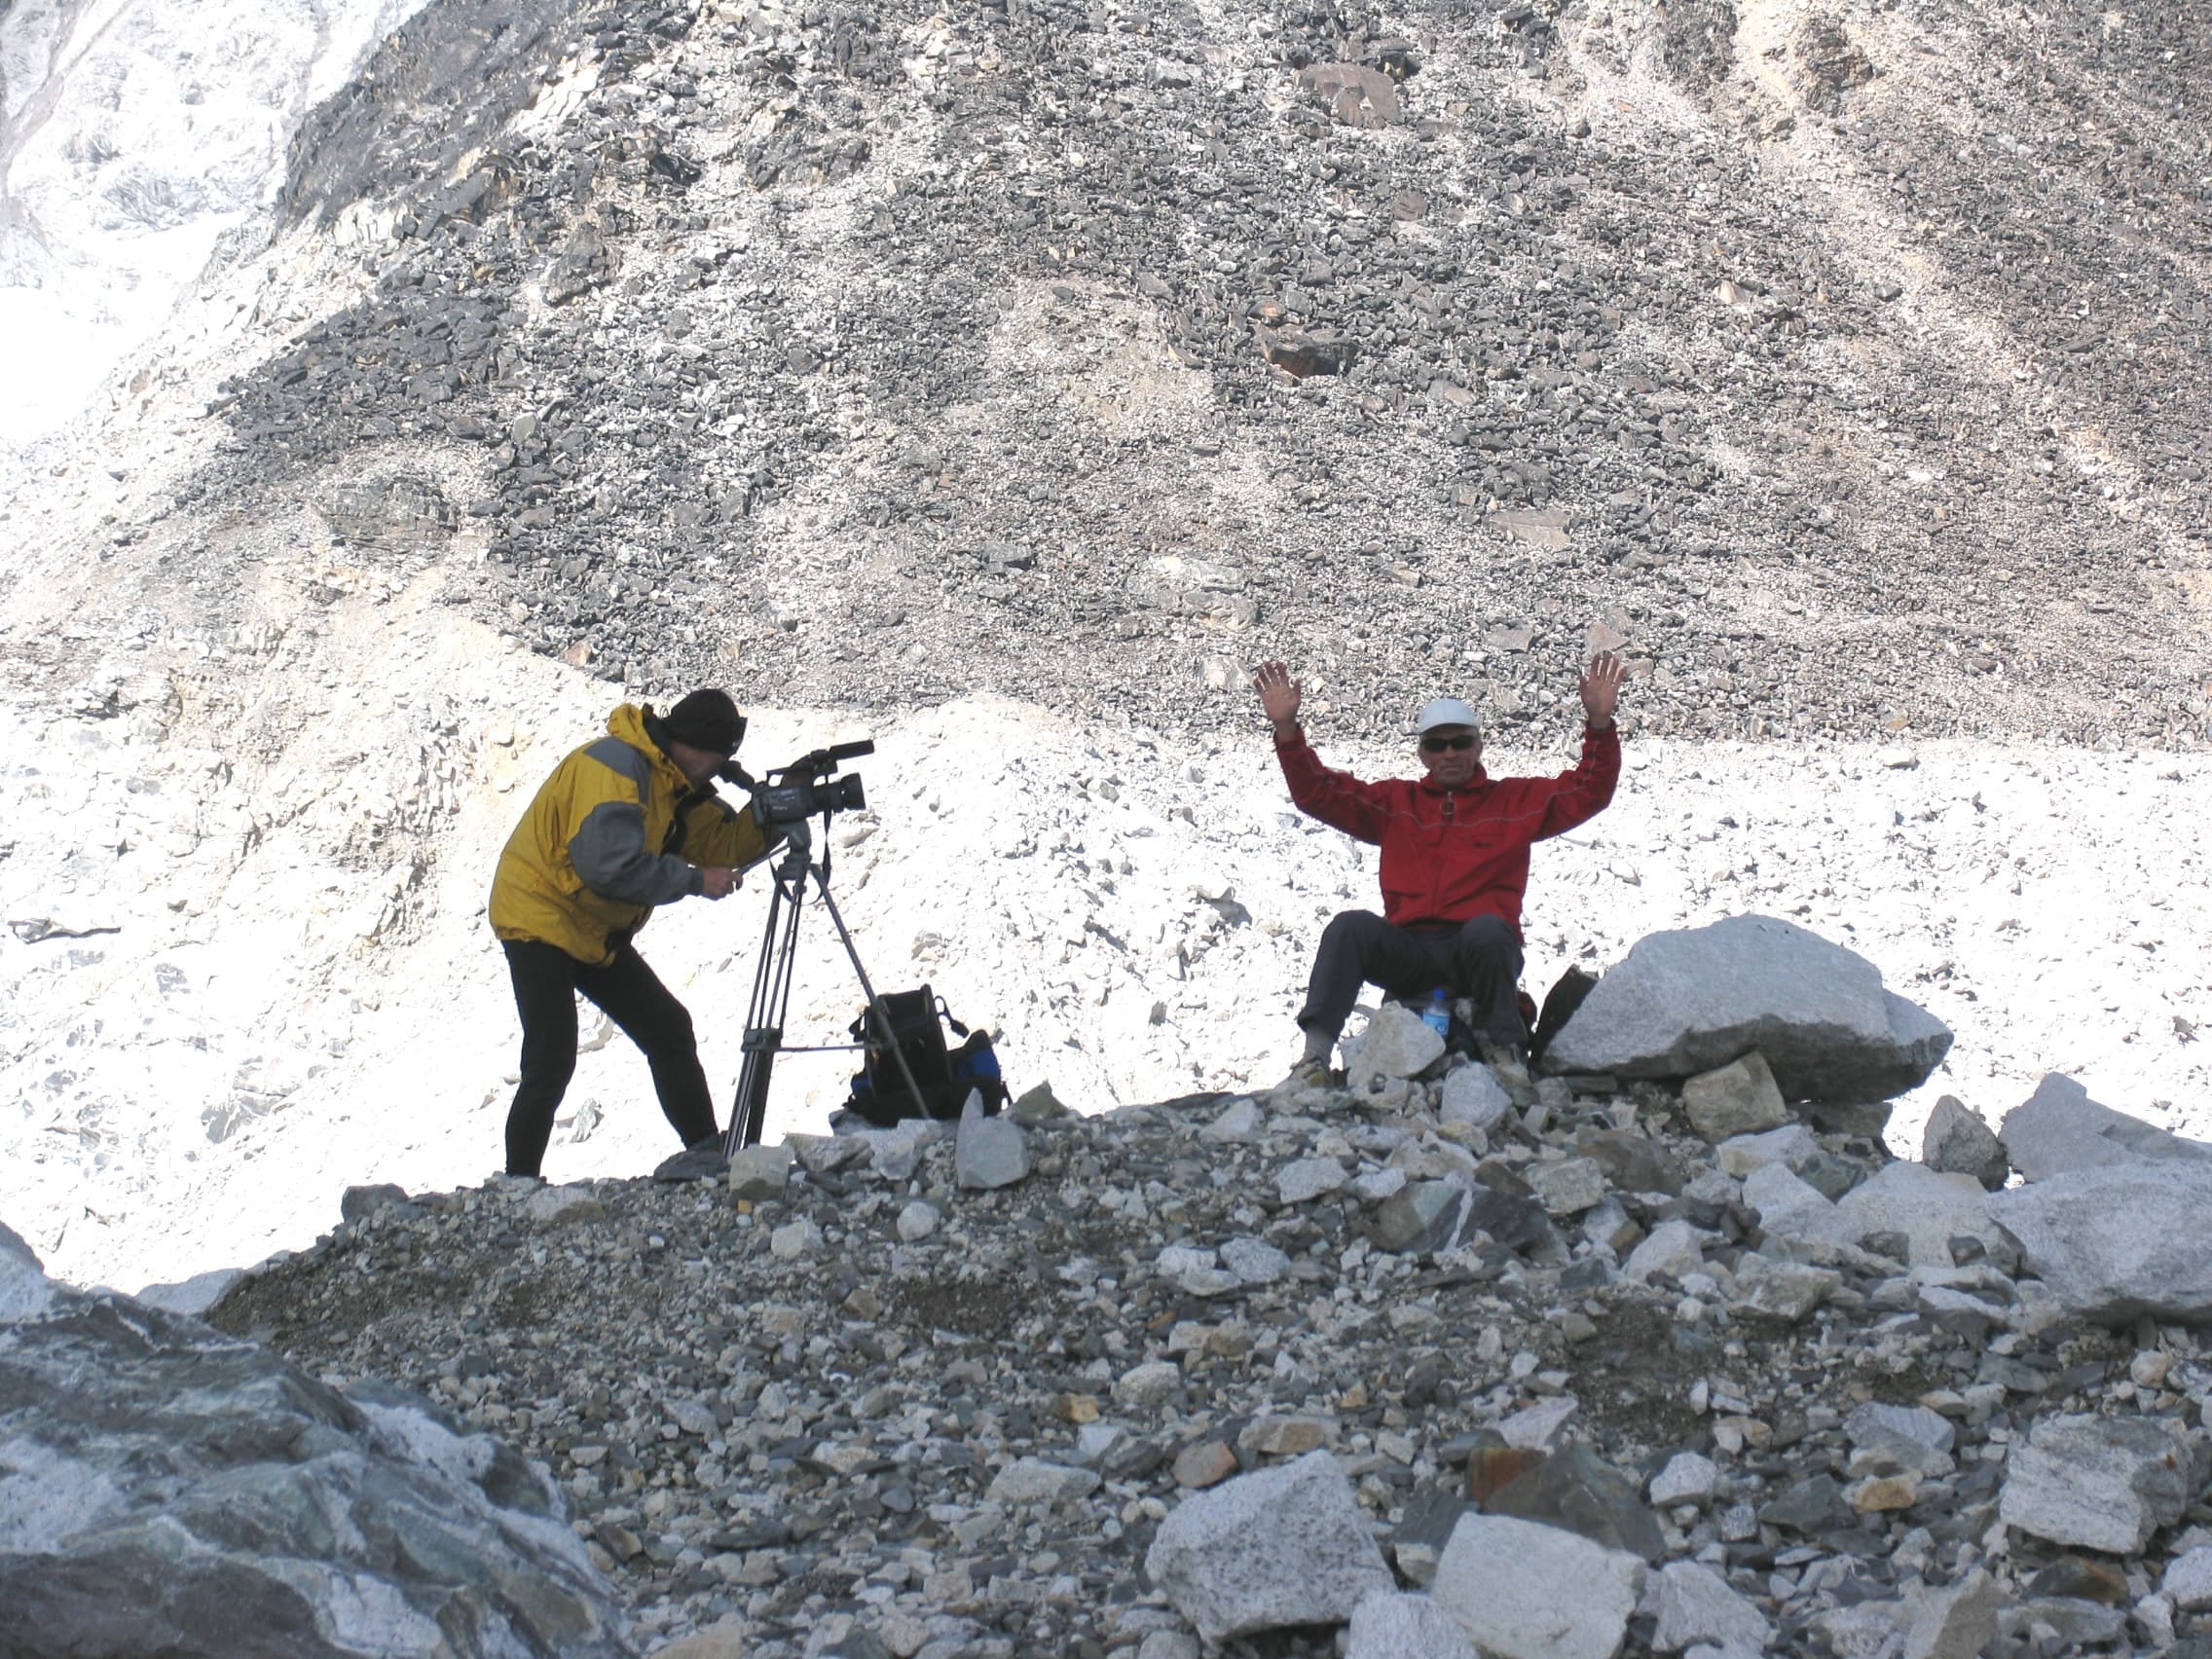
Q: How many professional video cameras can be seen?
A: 1